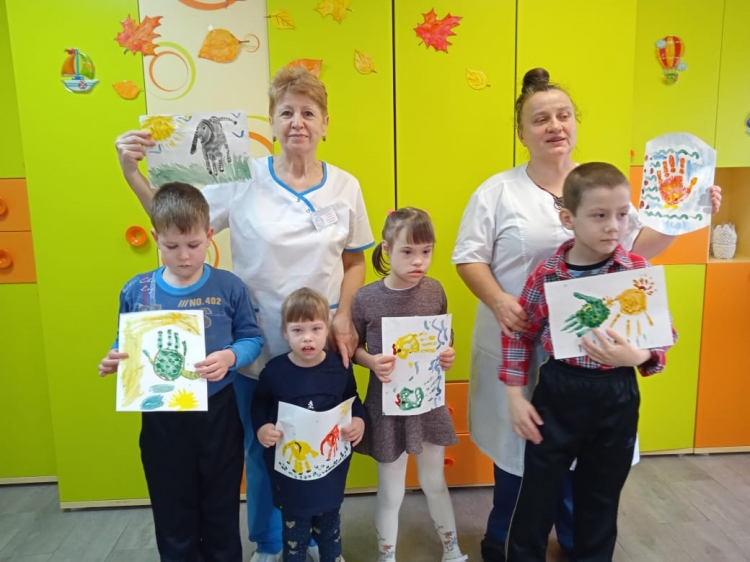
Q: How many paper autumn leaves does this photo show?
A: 9